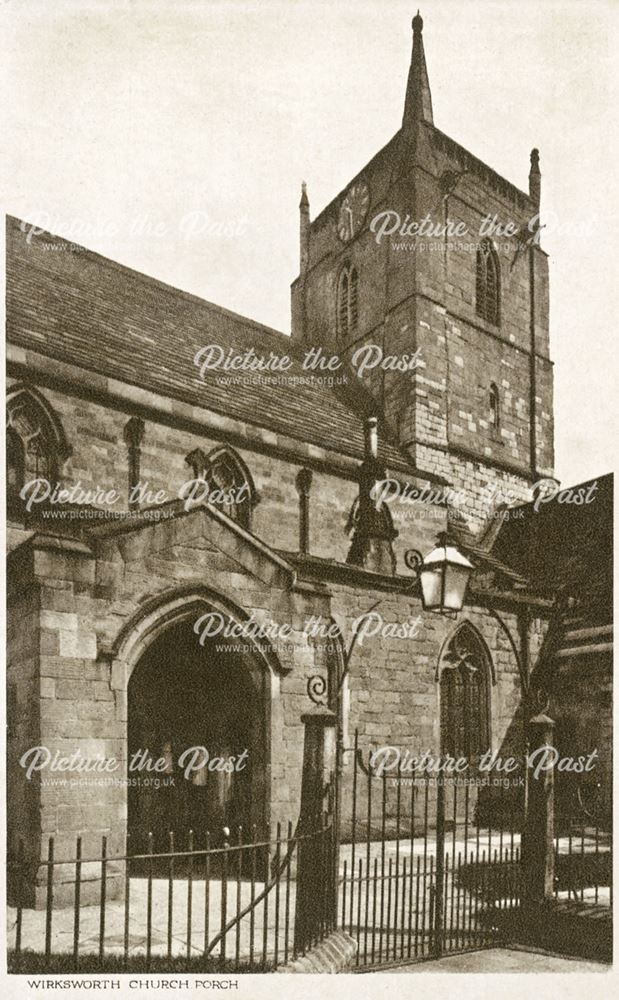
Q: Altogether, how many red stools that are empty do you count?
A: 0